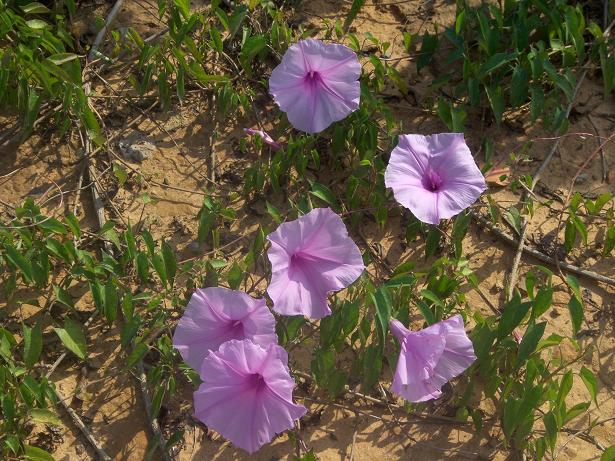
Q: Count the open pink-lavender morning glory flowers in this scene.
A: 6